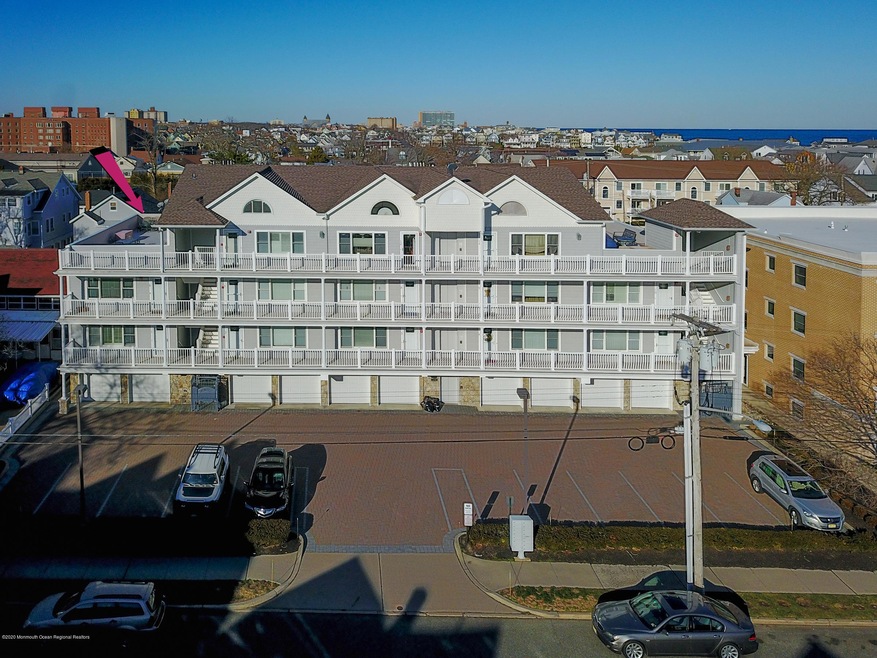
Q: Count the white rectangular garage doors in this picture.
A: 10